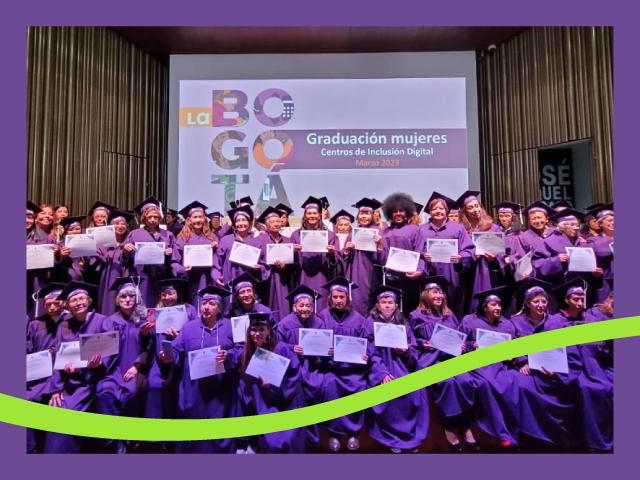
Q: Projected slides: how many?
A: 1